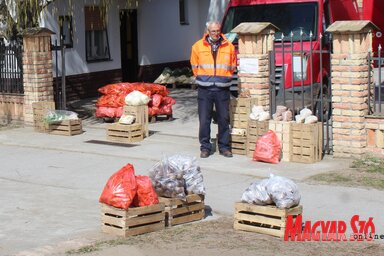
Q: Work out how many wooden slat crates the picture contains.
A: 12